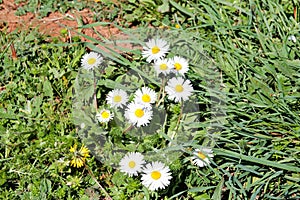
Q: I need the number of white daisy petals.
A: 12